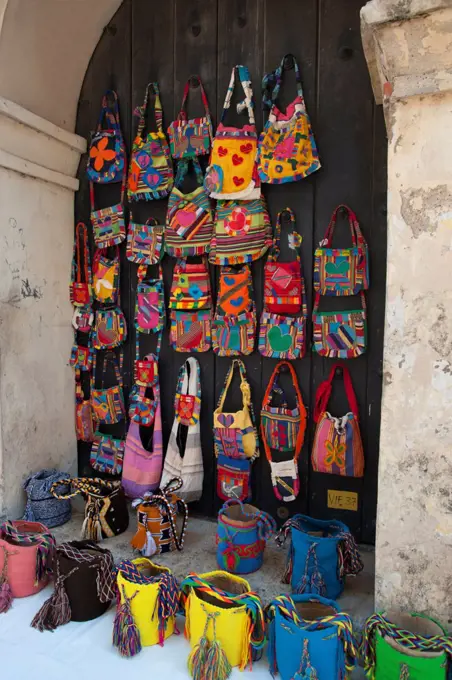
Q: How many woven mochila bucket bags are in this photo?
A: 11